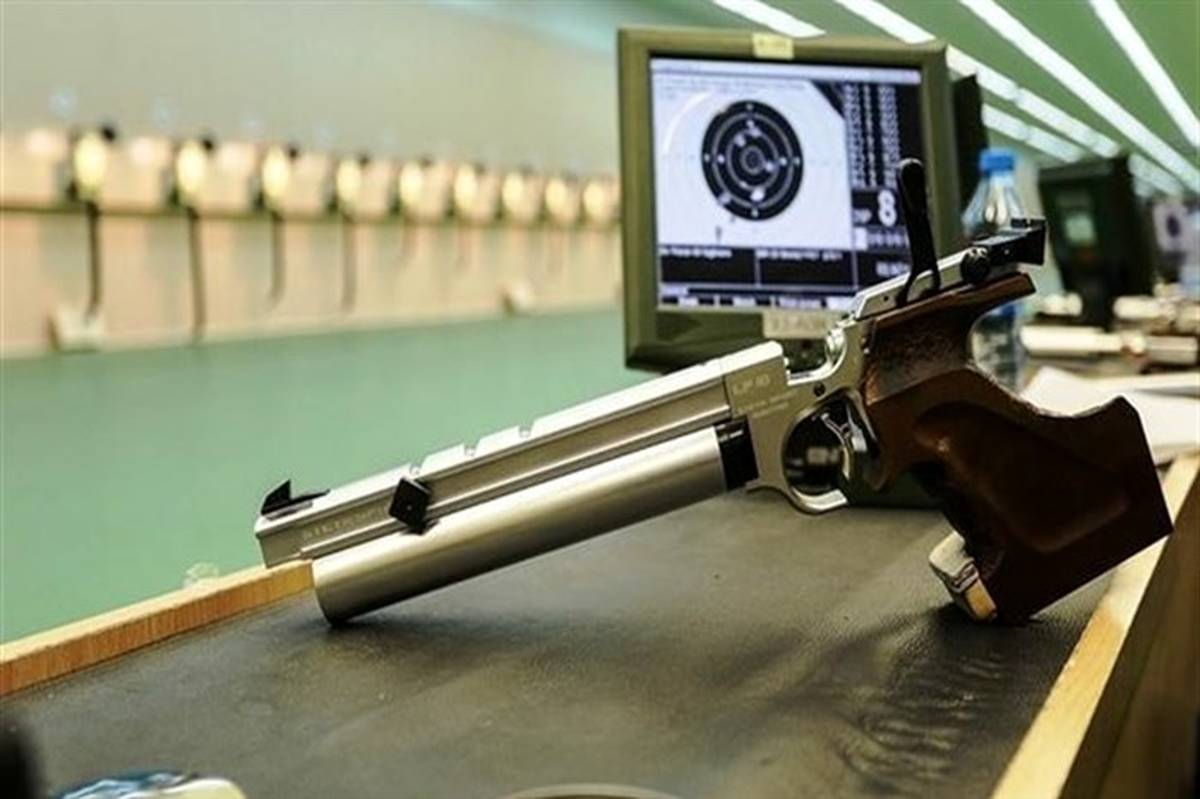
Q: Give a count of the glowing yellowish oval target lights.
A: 9